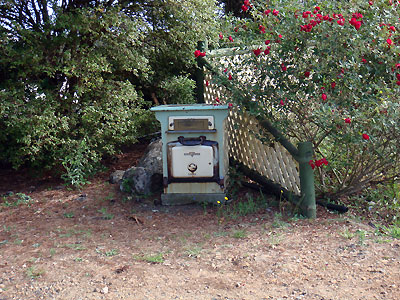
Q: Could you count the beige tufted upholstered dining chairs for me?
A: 0